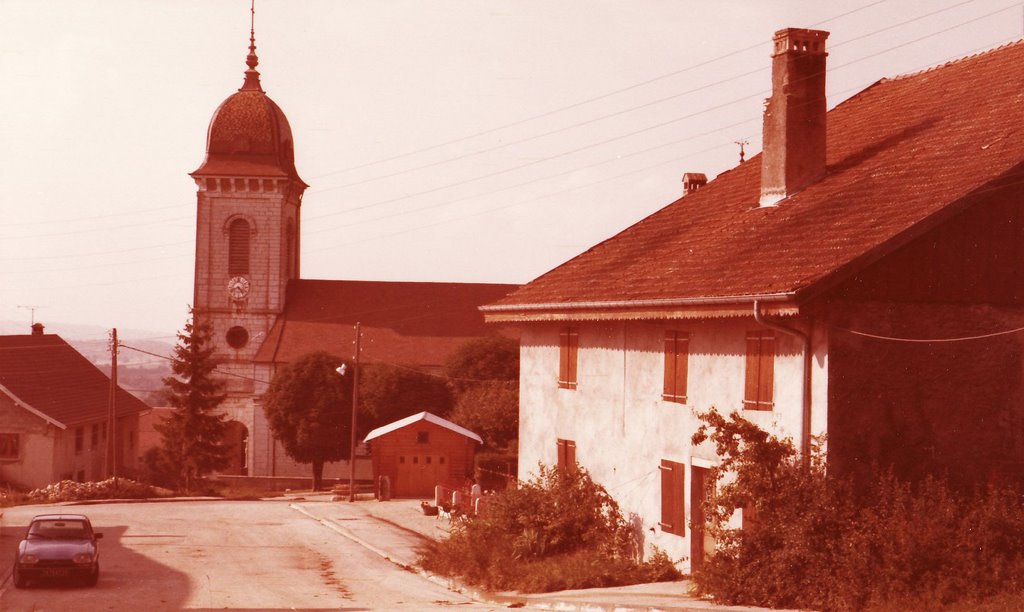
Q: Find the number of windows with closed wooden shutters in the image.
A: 5